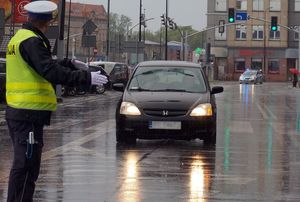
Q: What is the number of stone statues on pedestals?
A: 0